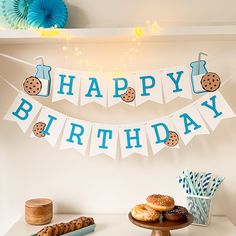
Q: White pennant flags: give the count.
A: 13